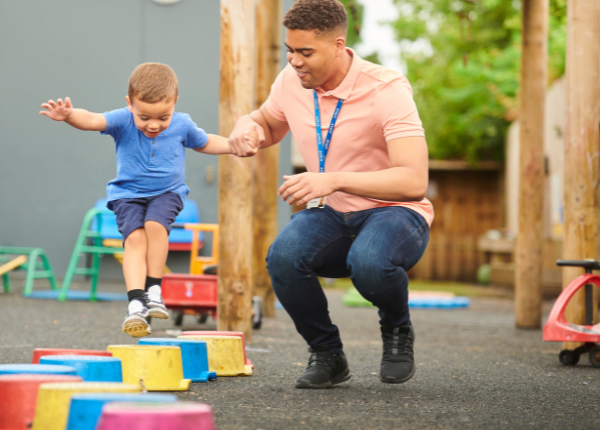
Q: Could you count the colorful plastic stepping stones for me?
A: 11